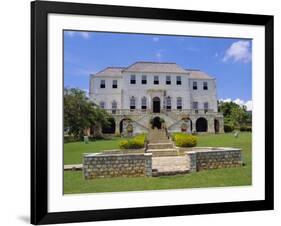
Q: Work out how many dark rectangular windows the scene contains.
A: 9